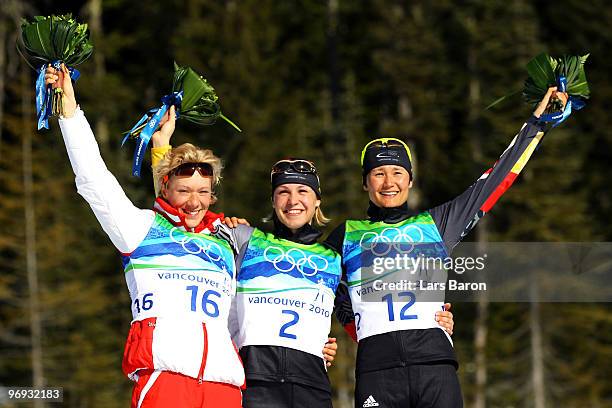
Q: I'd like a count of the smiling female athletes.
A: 3